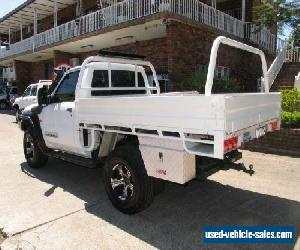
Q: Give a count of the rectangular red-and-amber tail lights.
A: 2